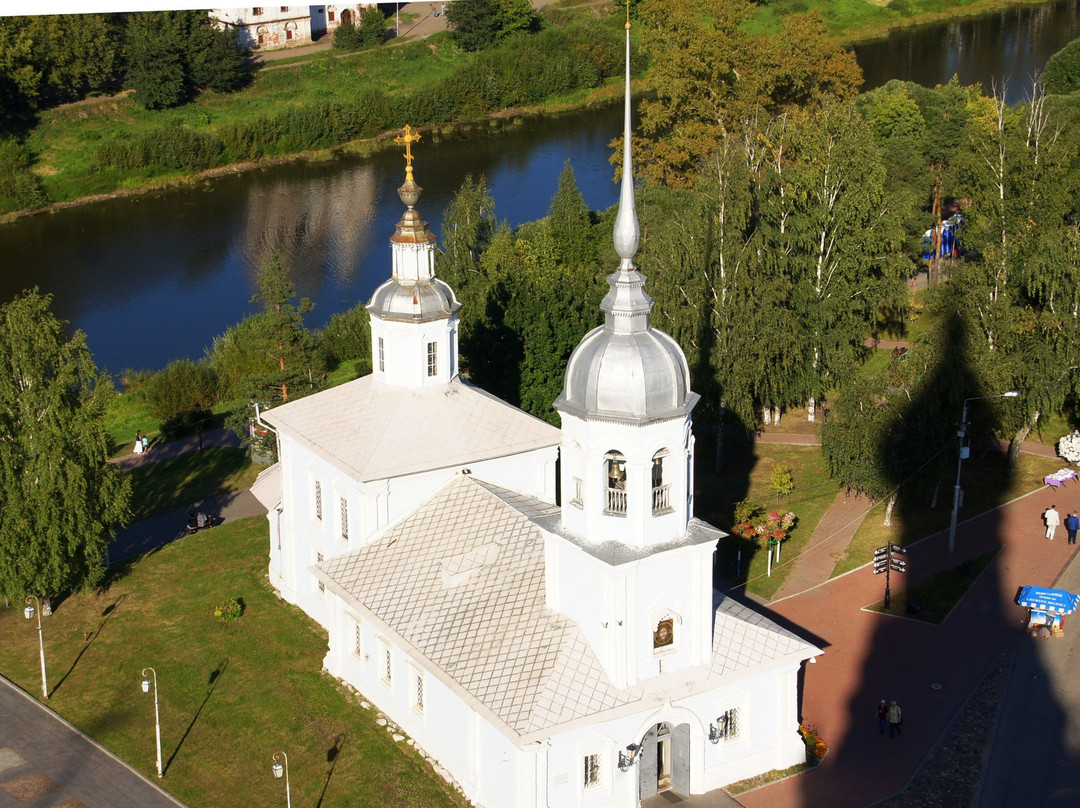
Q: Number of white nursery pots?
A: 0